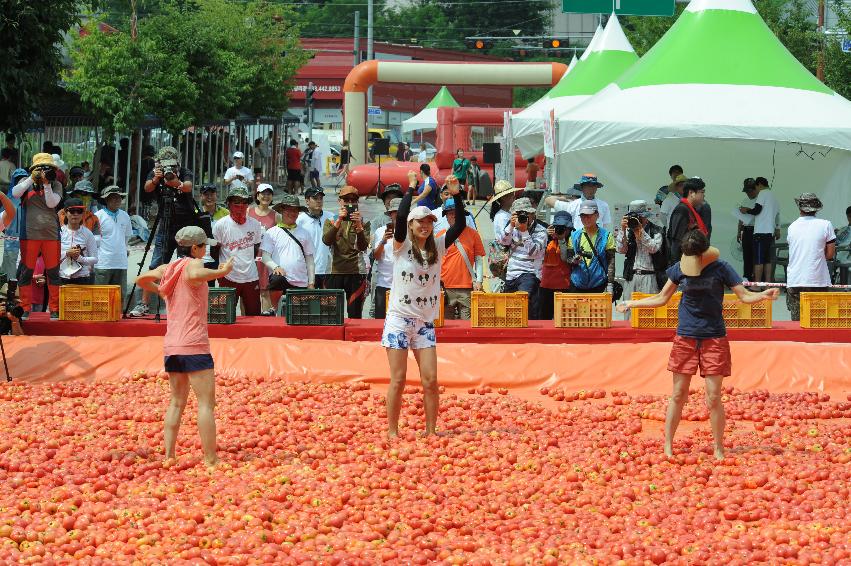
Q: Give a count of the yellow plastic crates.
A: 7